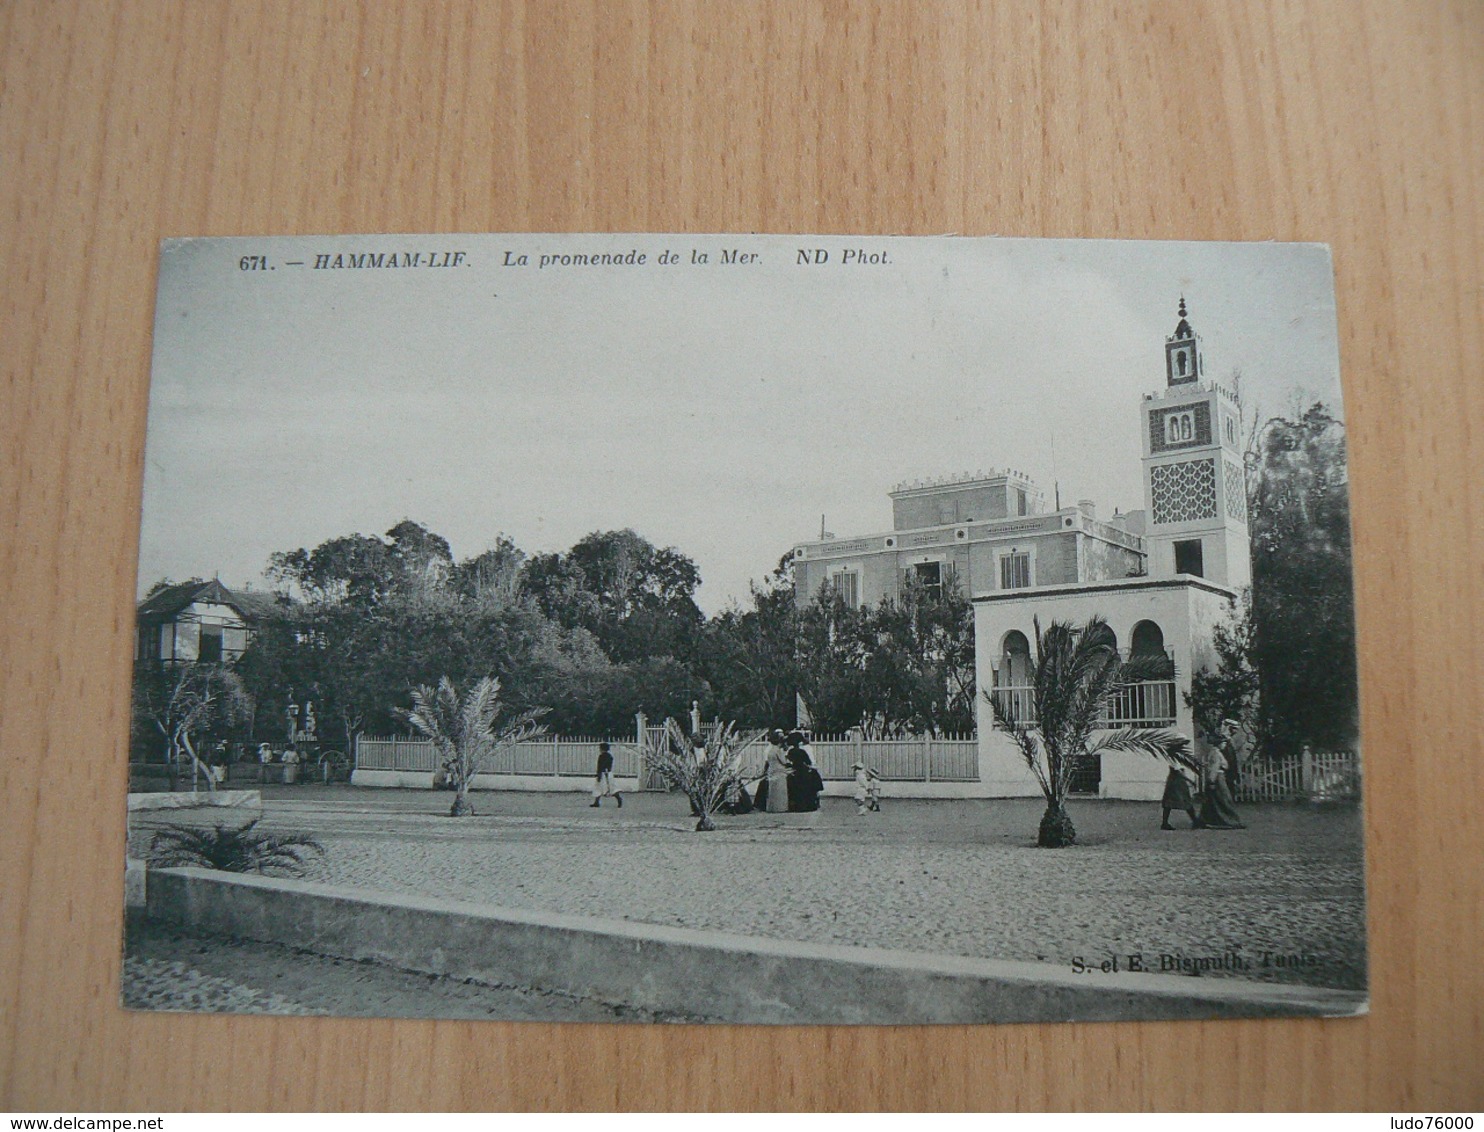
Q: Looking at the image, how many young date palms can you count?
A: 4